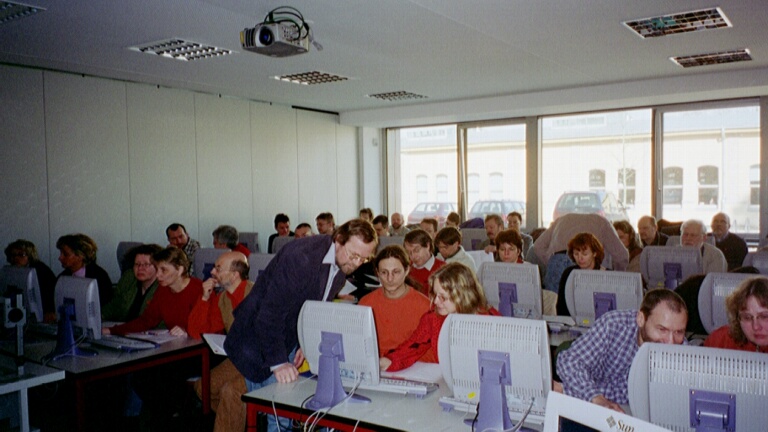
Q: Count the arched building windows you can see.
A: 9